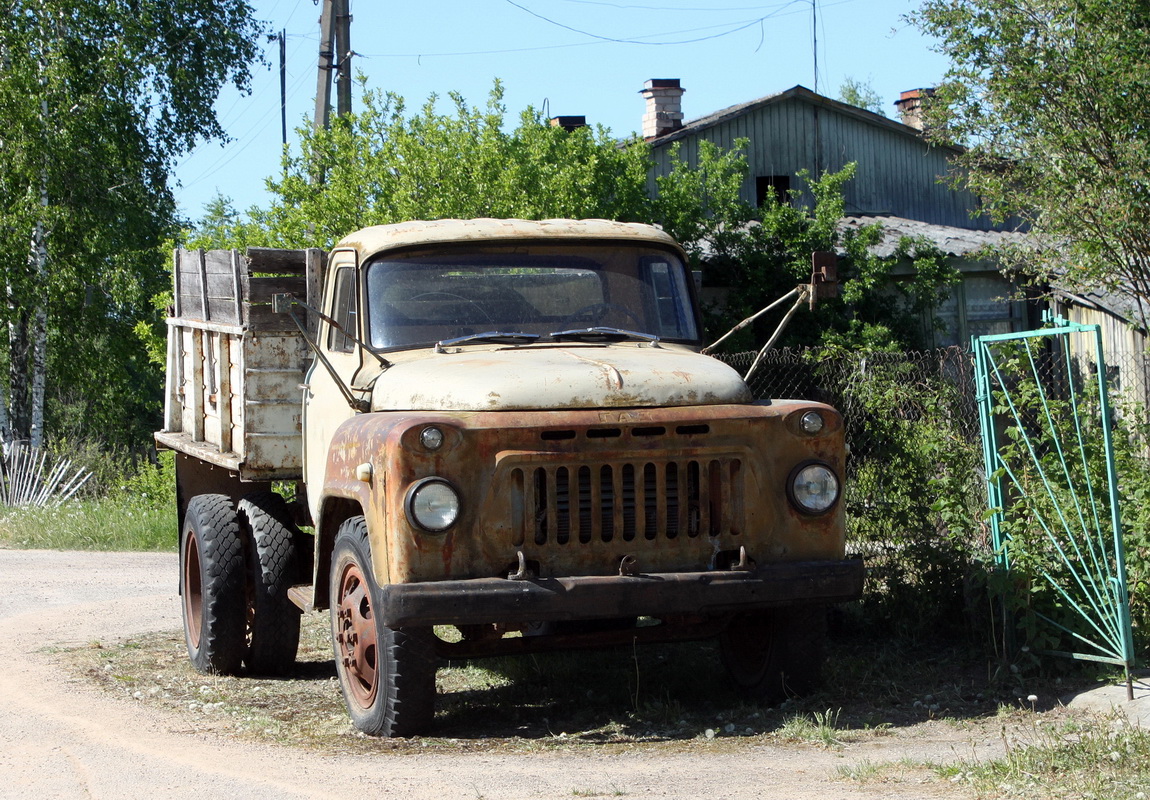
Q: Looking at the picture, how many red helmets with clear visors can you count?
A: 0